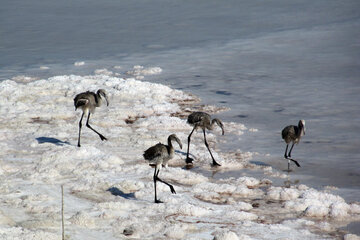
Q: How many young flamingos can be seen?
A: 4